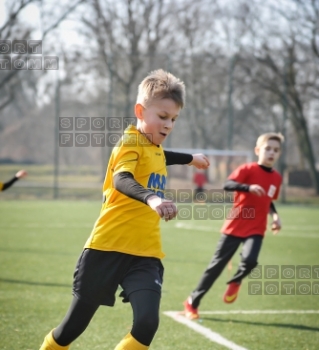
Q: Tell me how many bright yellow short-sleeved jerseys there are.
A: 1